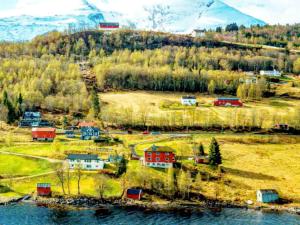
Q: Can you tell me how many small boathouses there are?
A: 3